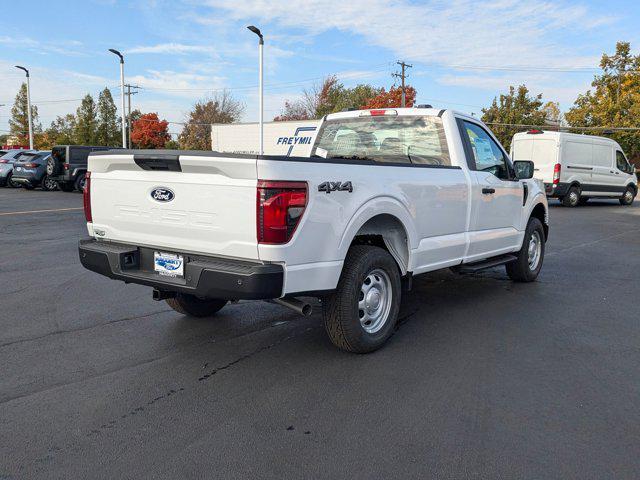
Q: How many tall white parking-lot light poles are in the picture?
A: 3